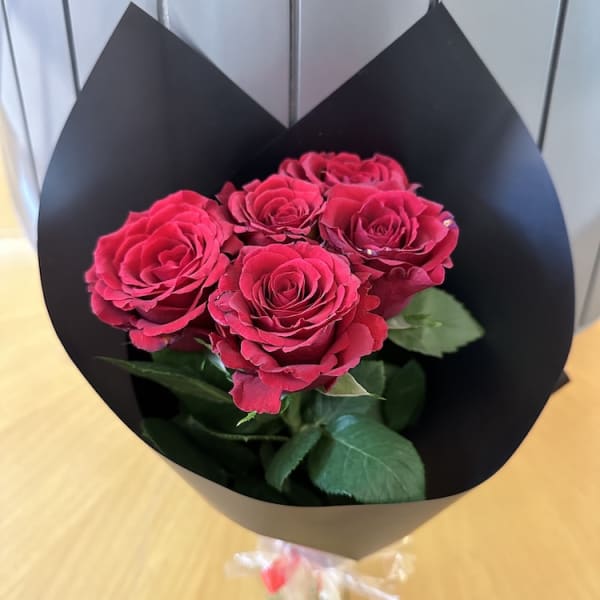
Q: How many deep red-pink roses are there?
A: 5